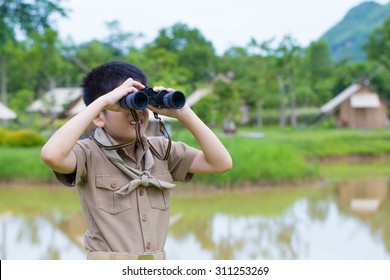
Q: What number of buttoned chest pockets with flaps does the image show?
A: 2